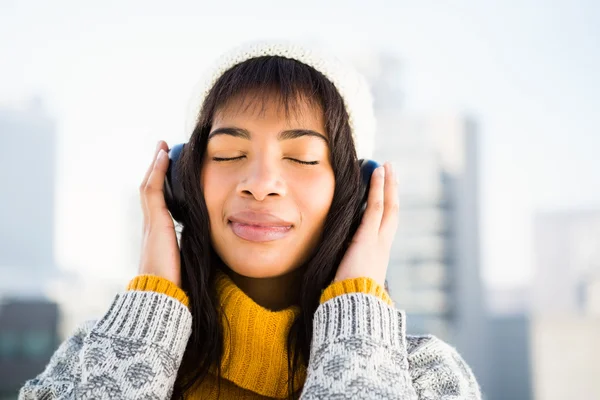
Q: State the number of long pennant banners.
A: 0